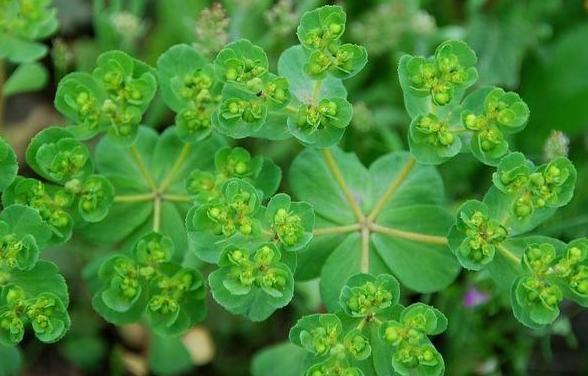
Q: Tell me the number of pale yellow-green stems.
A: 10